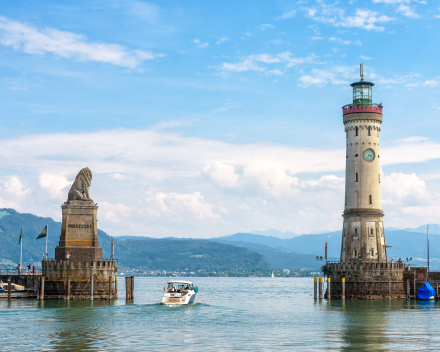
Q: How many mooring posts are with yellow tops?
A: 5